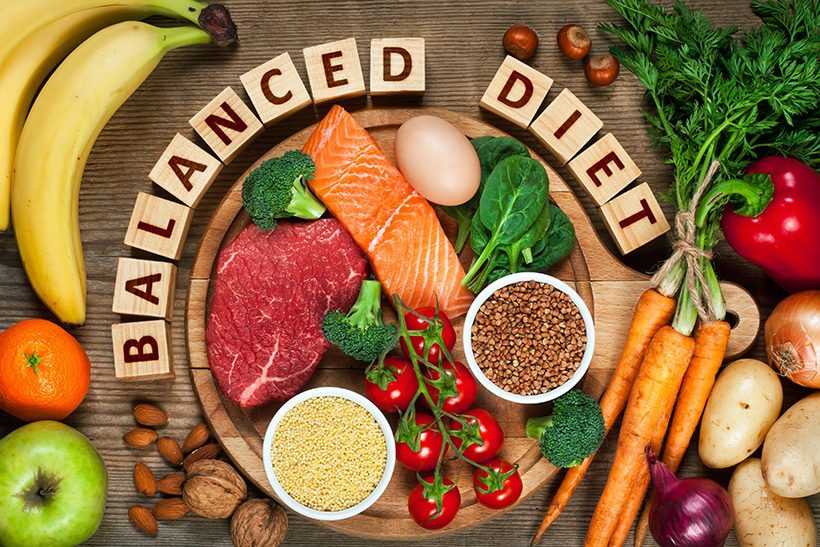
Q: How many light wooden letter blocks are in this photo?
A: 12